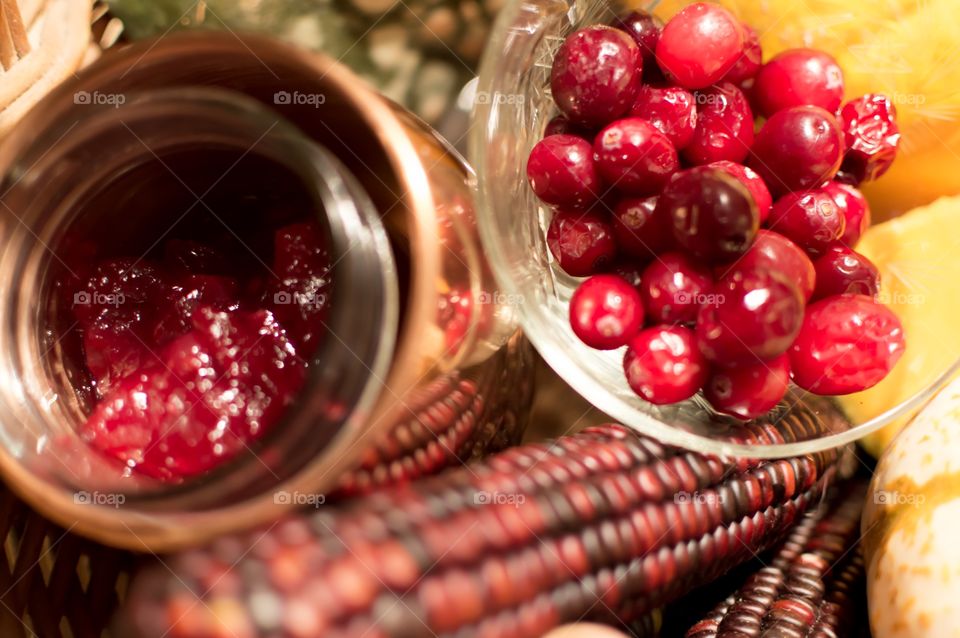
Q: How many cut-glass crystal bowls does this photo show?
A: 1